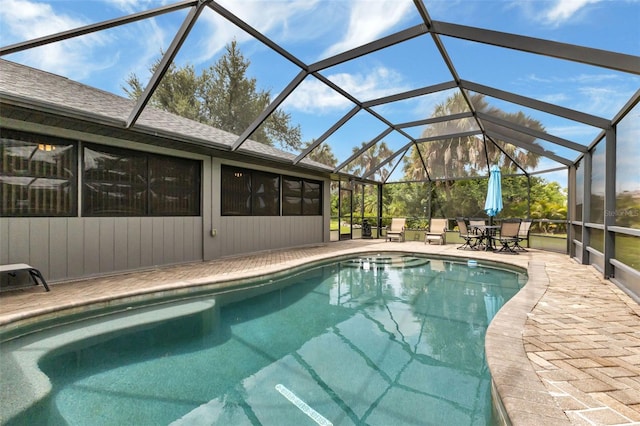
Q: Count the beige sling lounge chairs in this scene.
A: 2